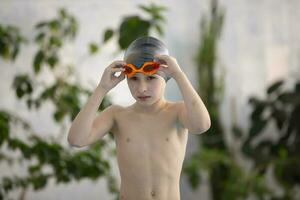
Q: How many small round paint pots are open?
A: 0